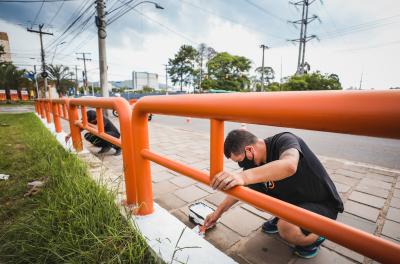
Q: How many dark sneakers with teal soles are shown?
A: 2